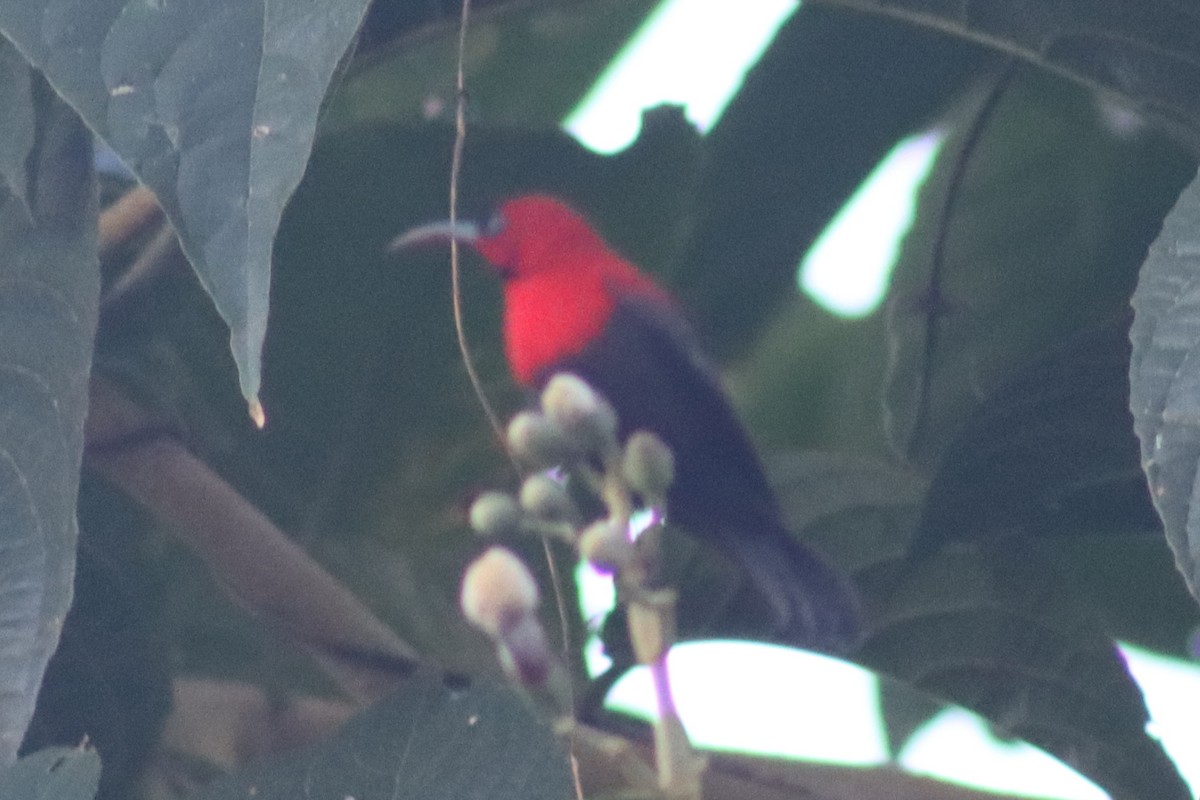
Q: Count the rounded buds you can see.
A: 7